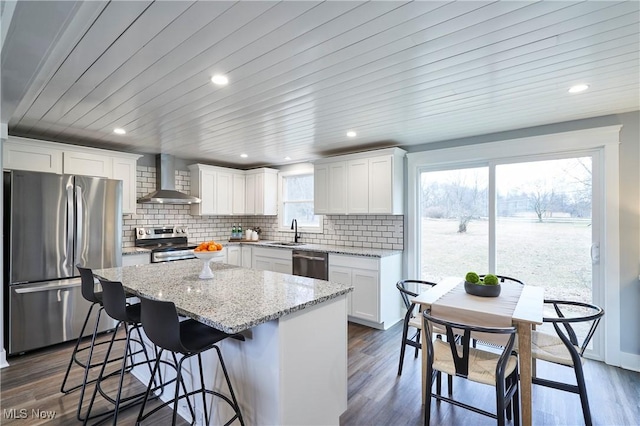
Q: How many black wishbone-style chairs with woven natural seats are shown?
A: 4